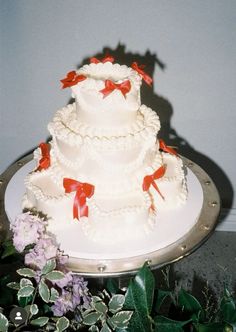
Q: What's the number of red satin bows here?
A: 8